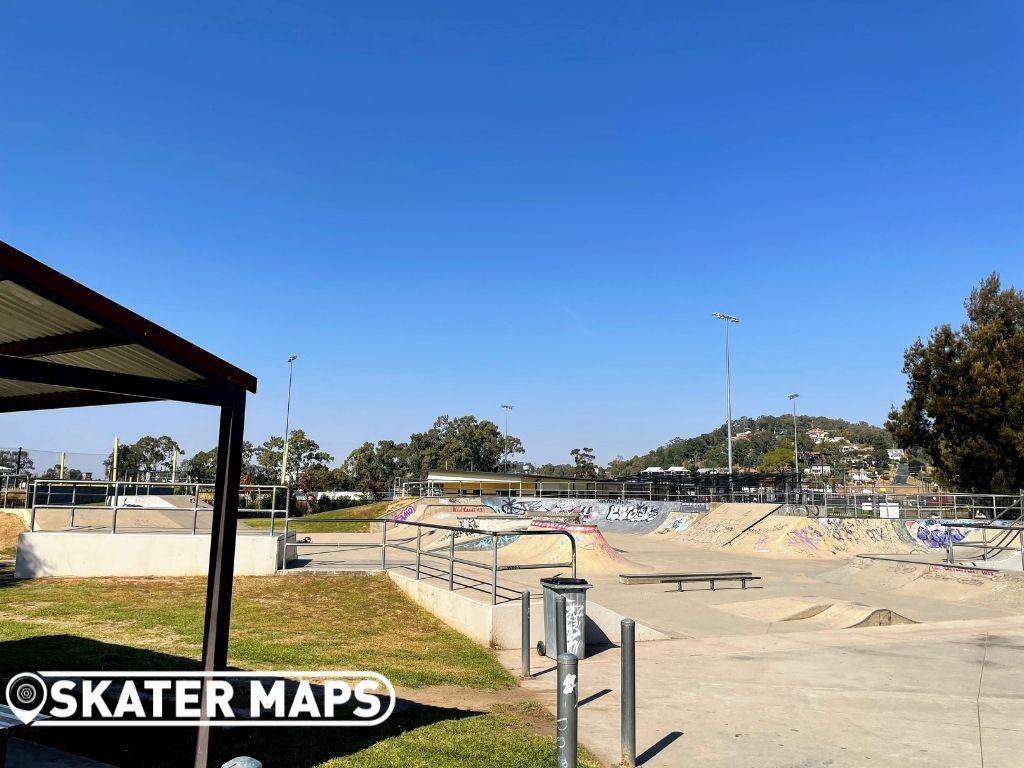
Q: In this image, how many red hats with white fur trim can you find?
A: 0